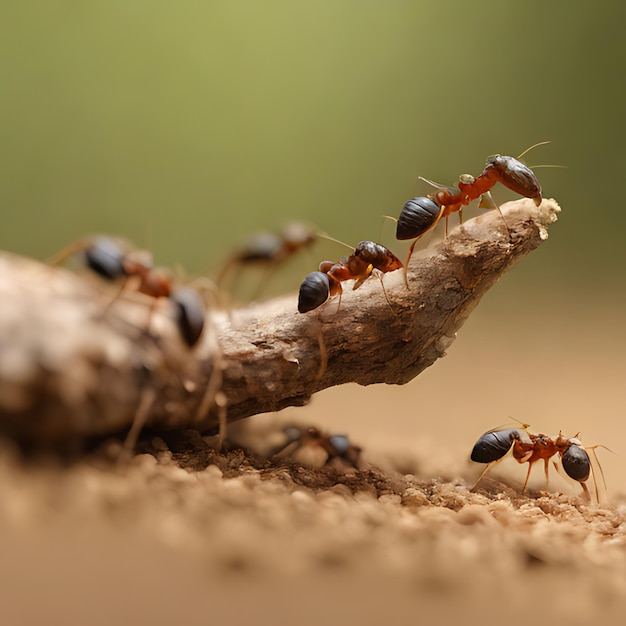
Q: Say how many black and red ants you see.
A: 6